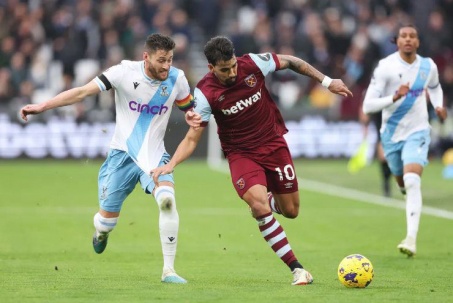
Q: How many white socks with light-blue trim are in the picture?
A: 3